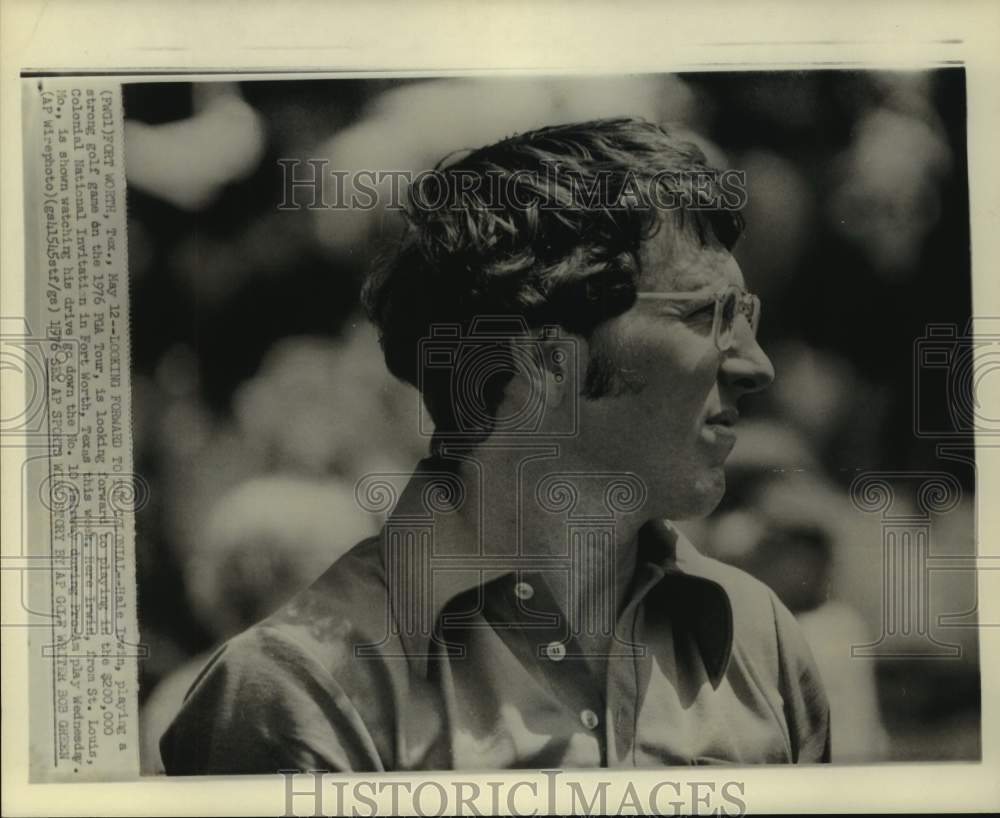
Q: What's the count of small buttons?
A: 3